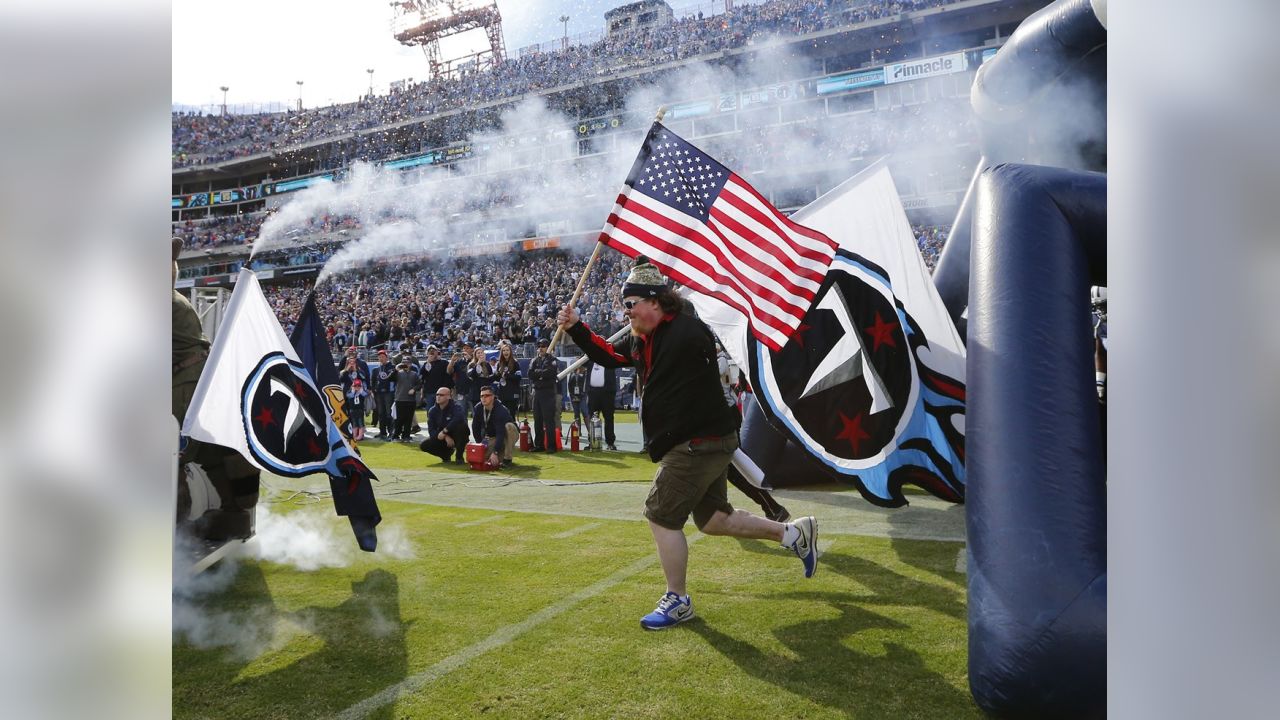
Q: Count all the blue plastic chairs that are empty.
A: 0